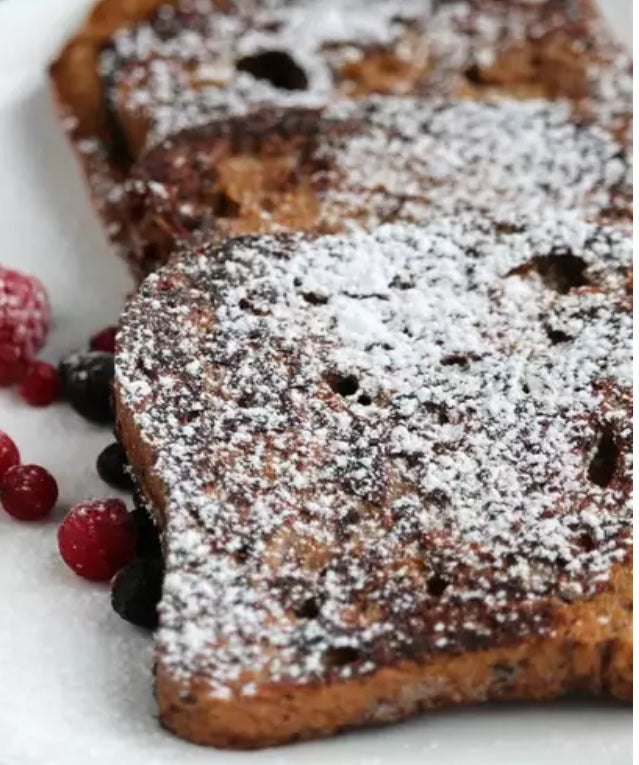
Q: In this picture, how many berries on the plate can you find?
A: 11